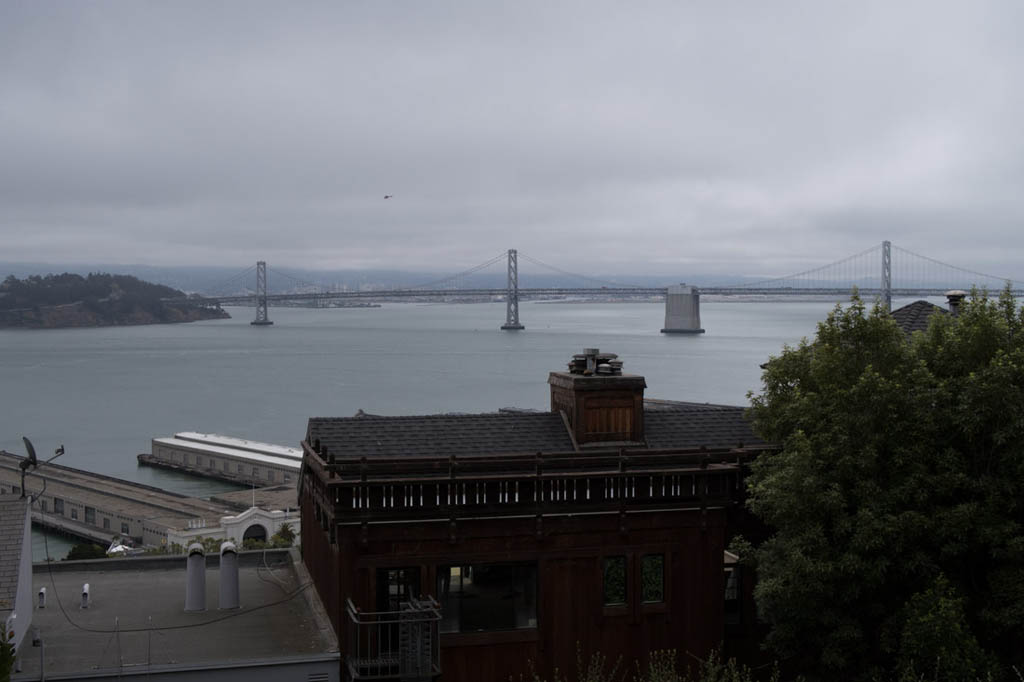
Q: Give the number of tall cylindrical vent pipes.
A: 2